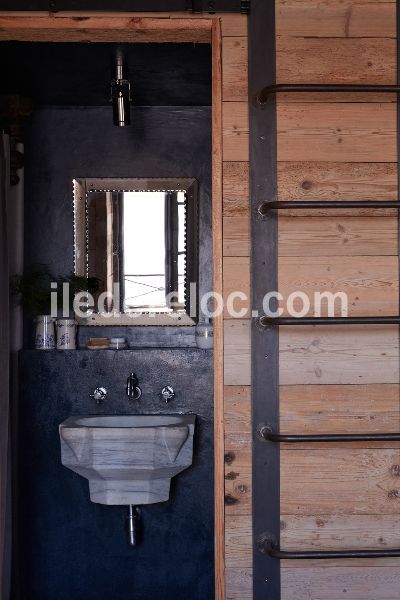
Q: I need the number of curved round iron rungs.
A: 5